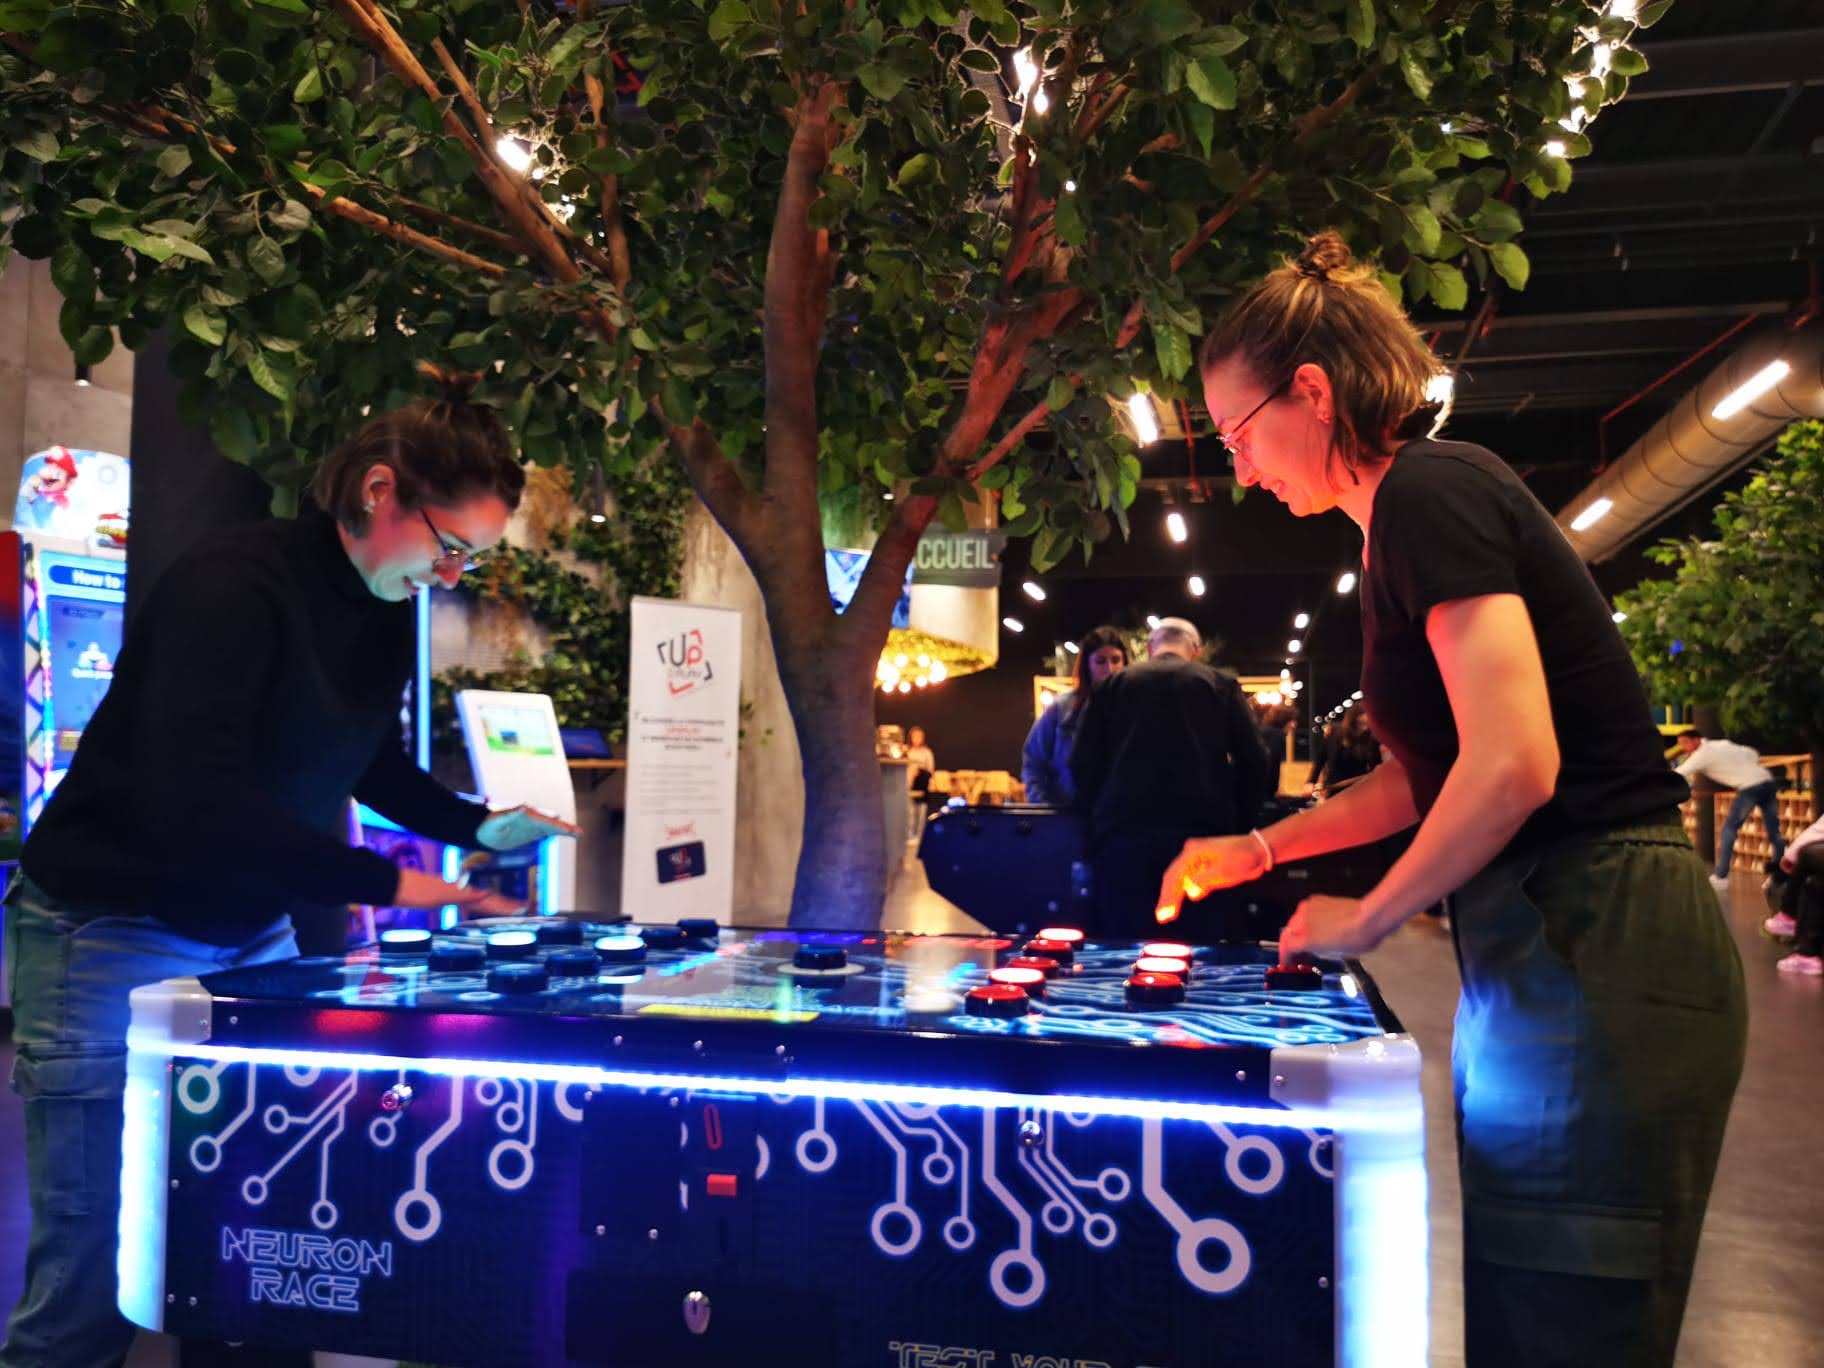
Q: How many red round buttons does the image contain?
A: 9